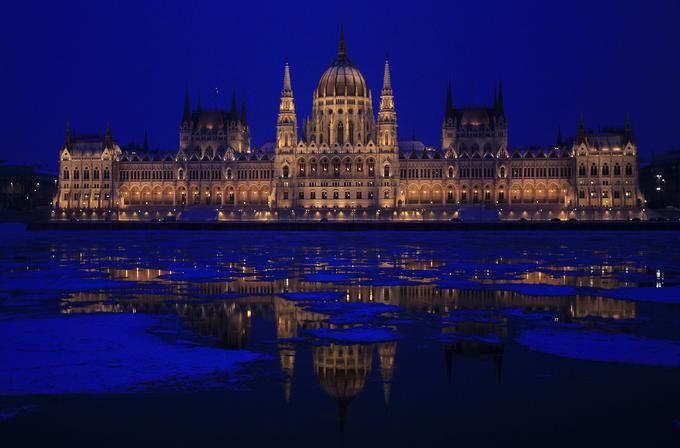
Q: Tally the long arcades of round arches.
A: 2